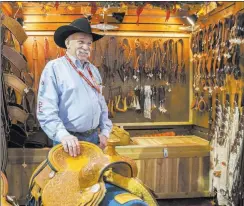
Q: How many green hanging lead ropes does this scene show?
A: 0